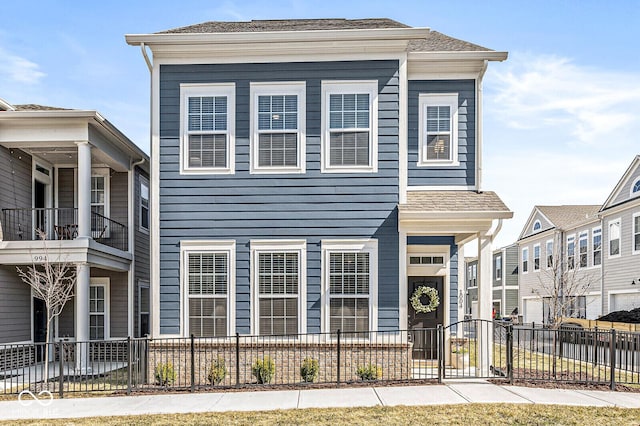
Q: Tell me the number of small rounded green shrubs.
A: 5